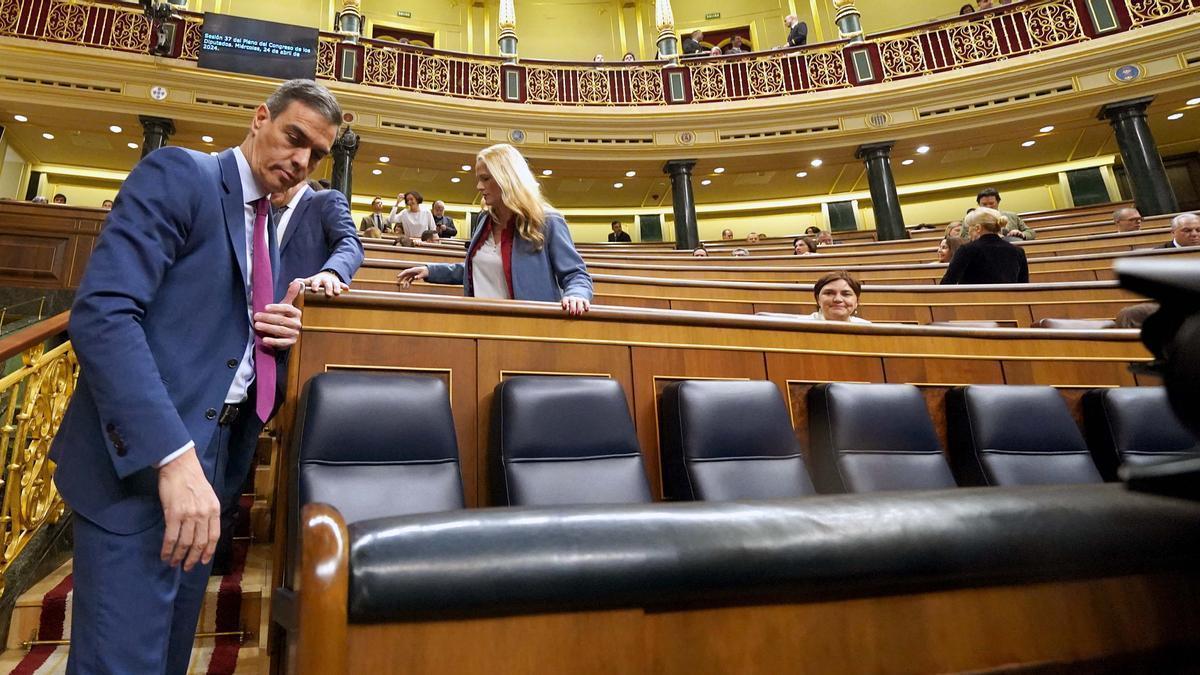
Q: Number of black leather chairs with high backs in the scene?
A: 6